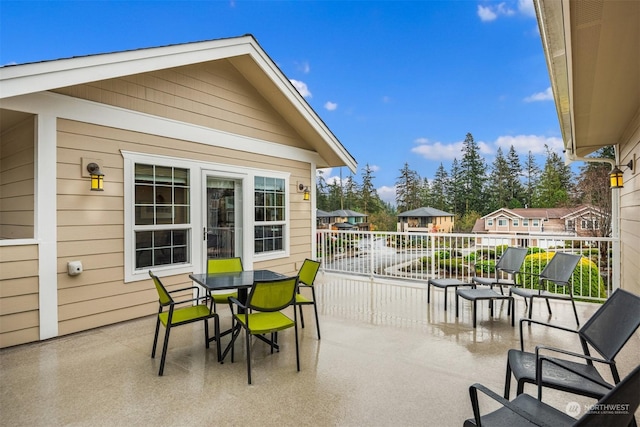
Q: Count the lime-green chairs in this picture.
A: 4